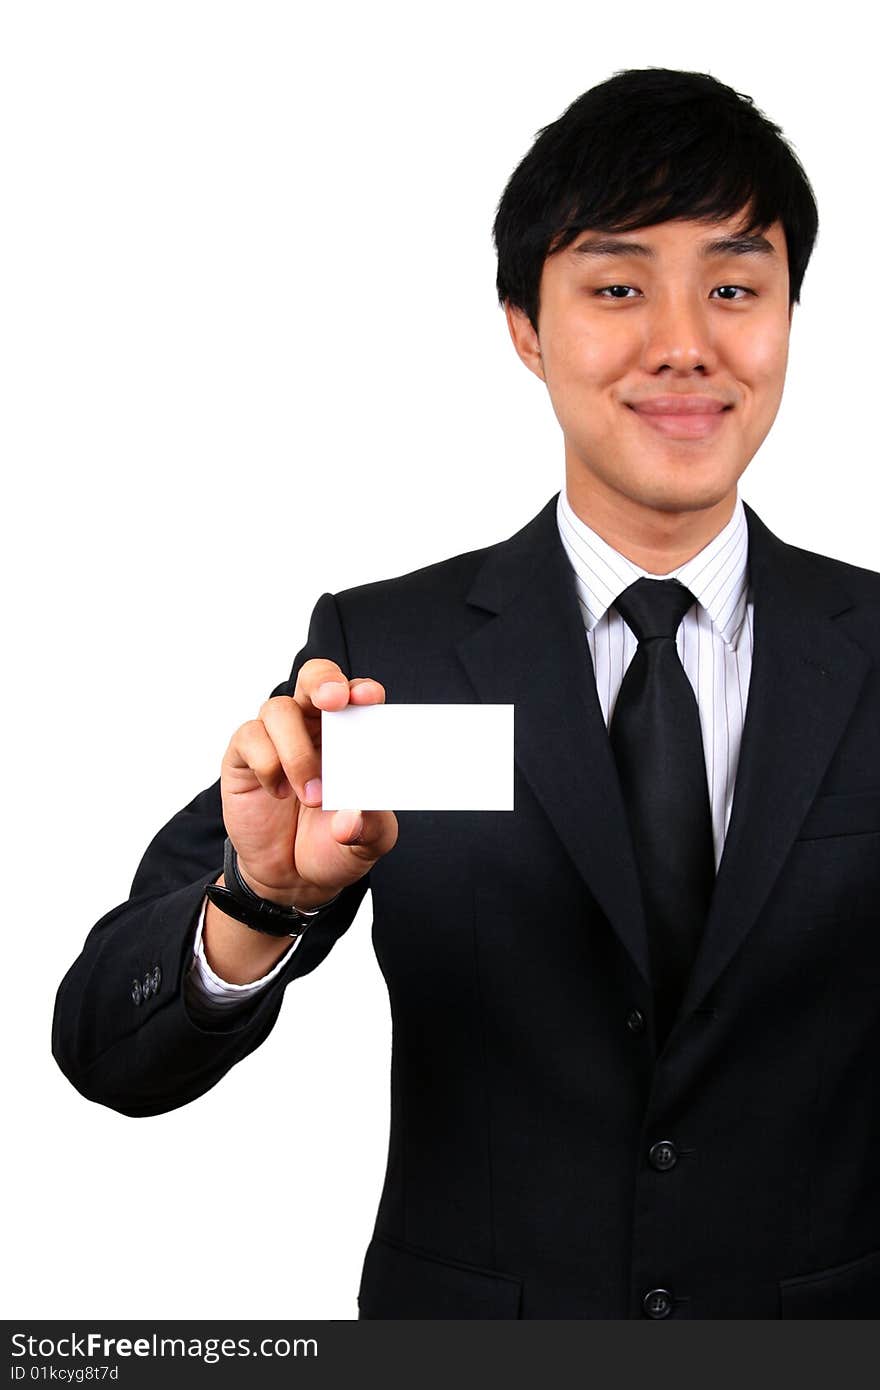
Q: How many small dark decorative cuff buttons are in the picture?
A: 3